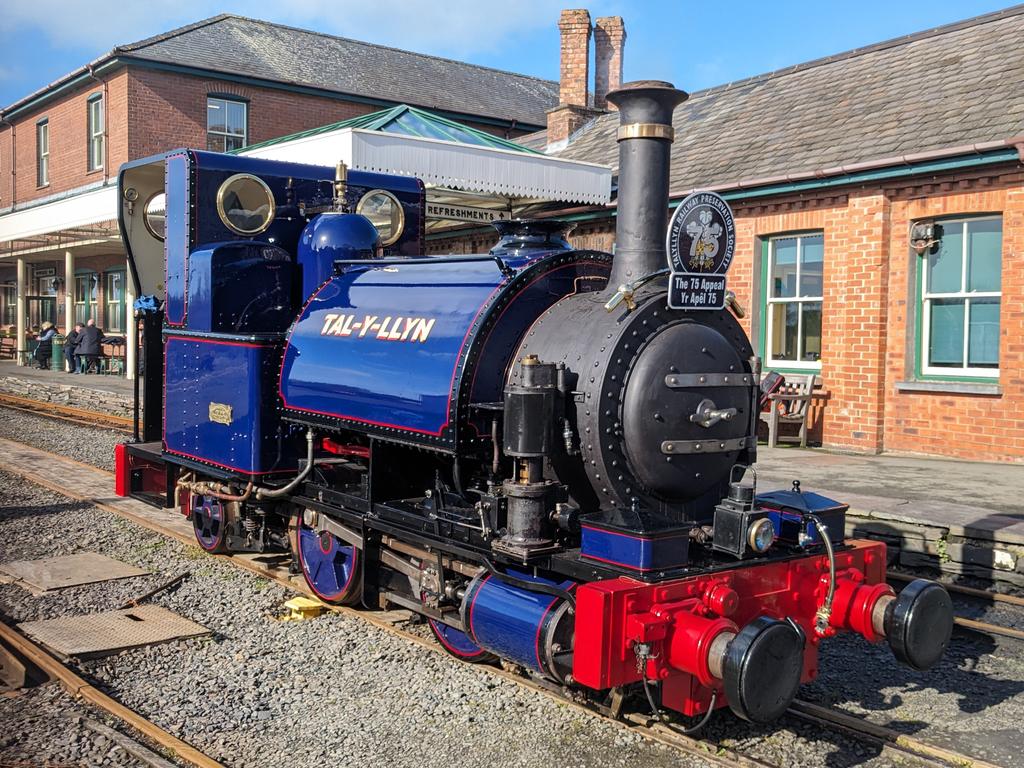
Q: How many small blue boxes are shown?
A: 2